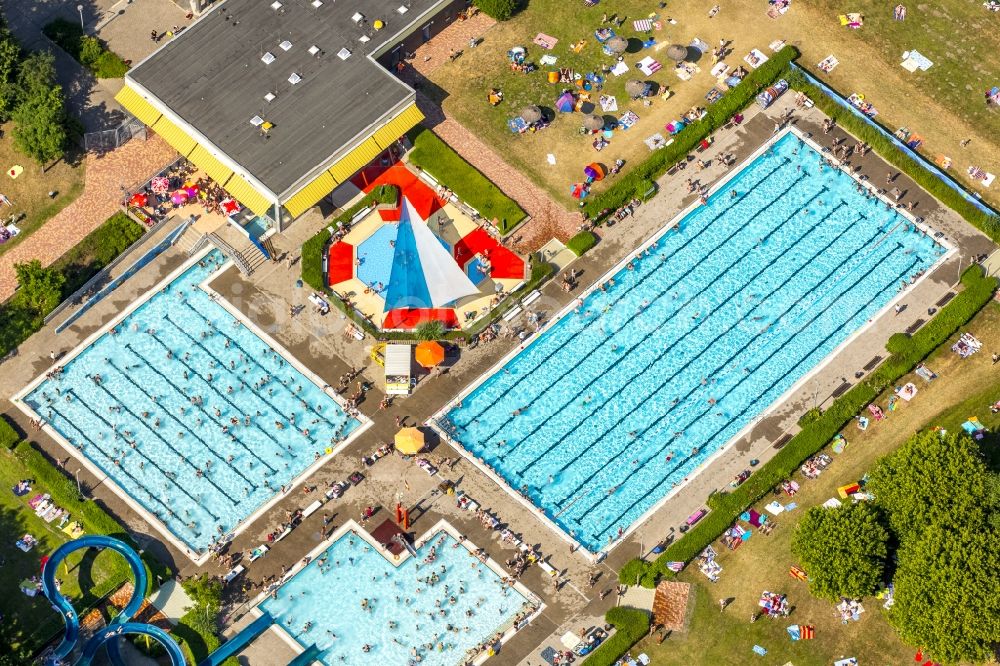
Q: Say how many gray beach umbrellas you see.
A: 5